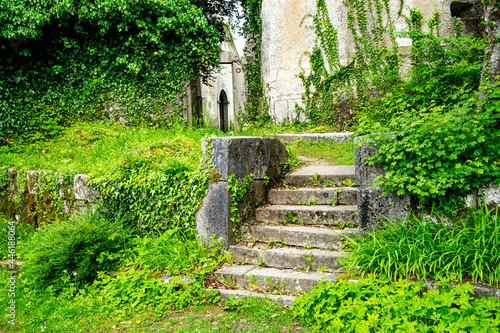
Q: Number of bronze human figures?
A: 0